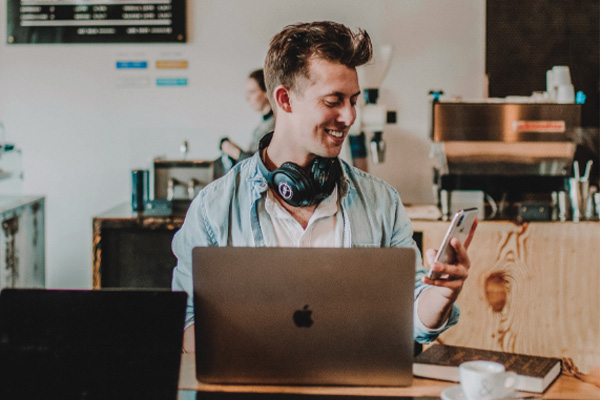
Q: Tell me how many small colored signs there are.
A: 3